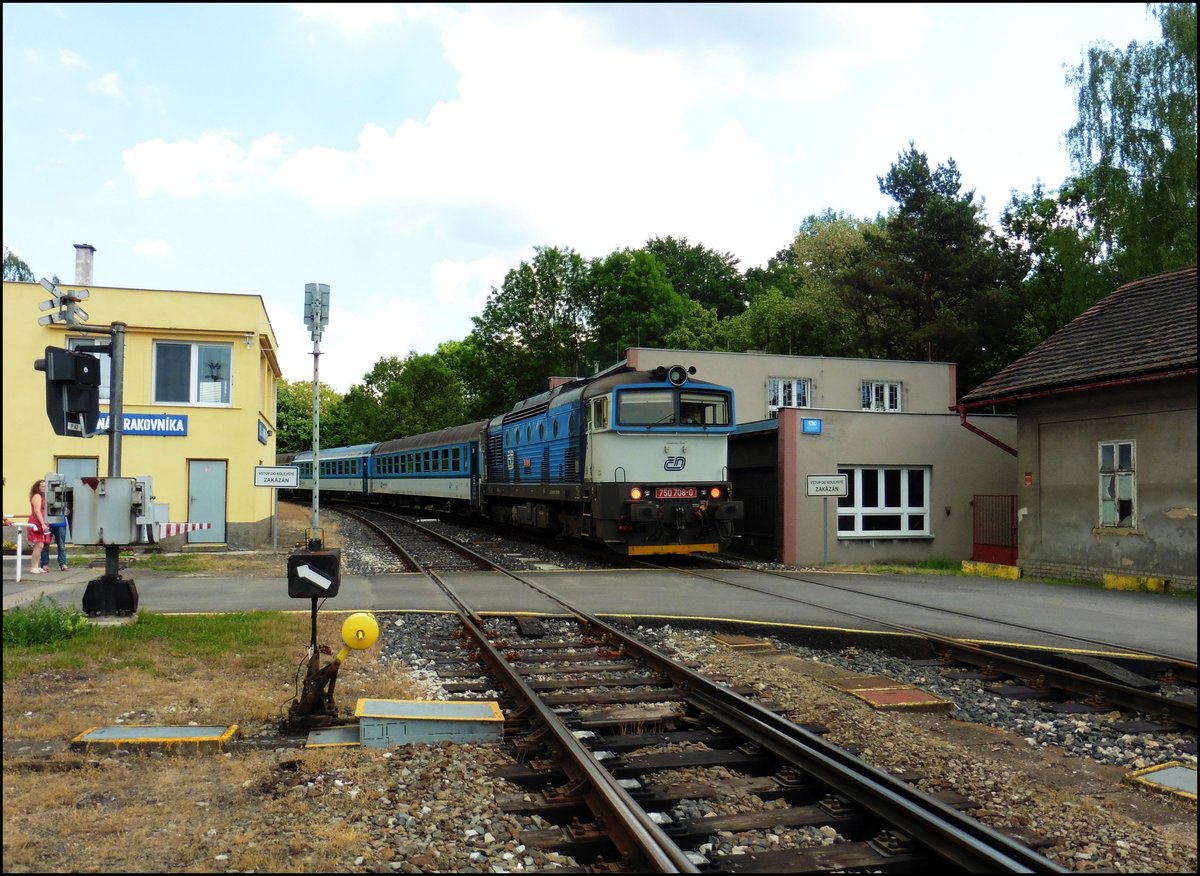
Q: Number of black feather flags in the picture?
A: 0